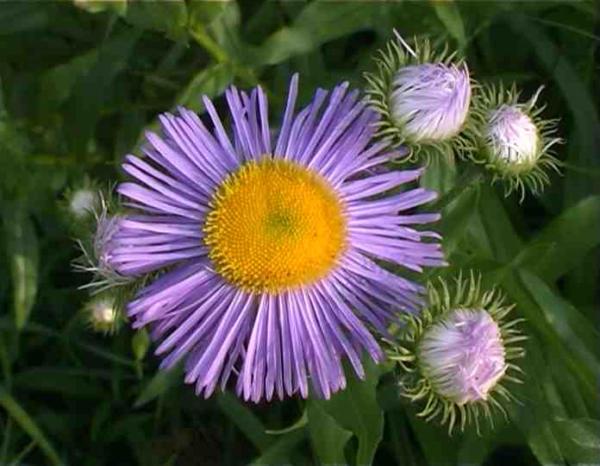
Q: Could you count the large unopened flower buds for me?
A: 3